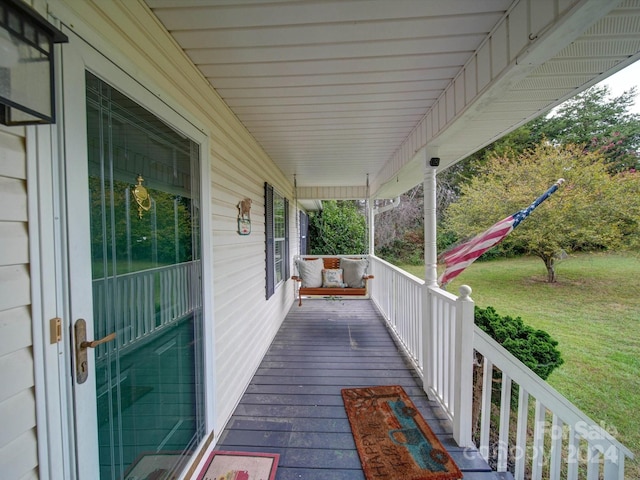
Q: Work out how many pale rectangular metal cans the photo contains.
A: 0